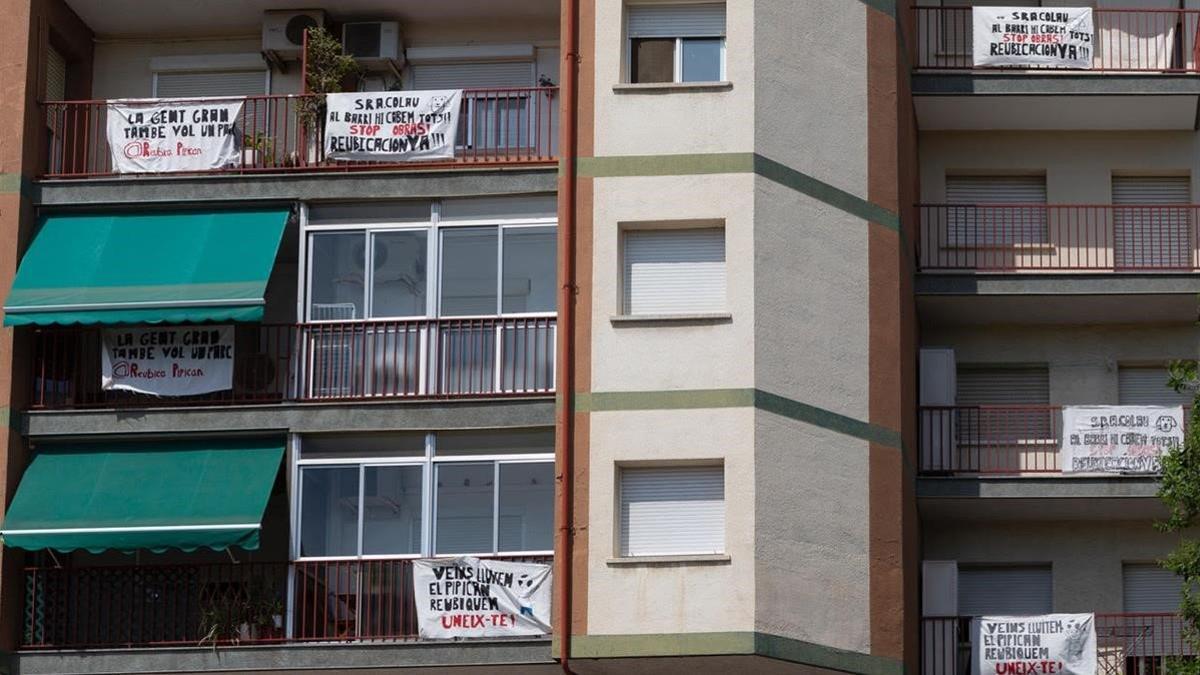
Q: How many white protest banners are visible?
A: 7